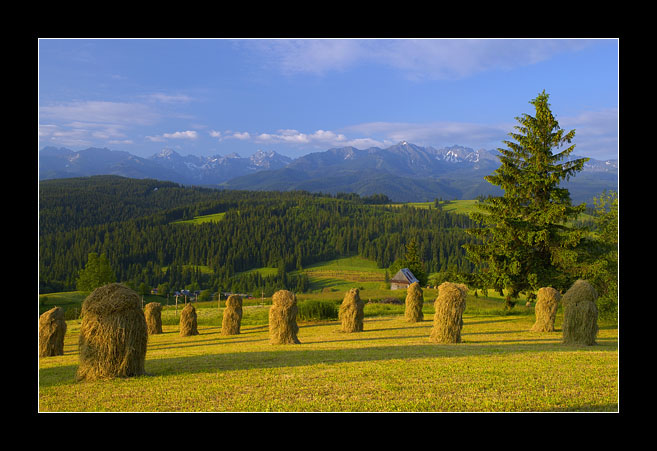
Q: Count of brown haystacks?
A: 11